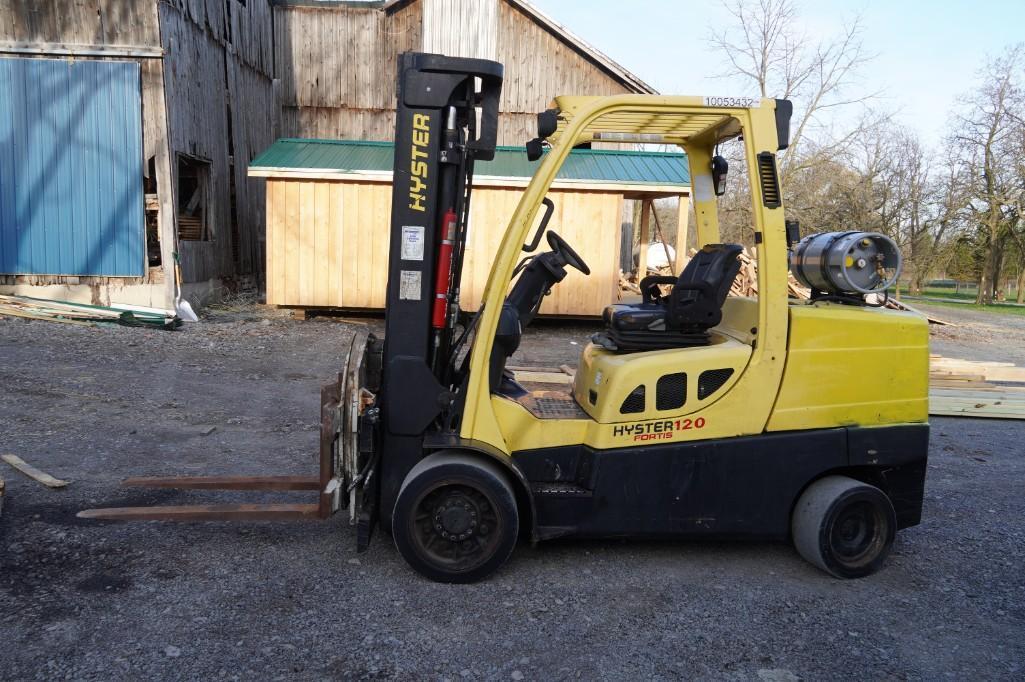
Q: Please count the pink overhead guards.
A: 0